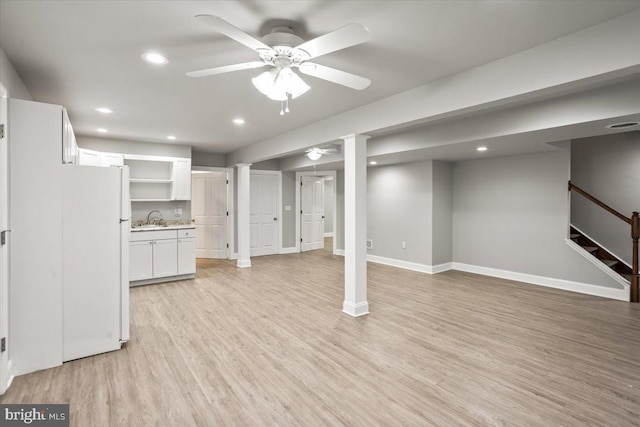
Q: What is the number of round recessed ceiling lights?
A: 7